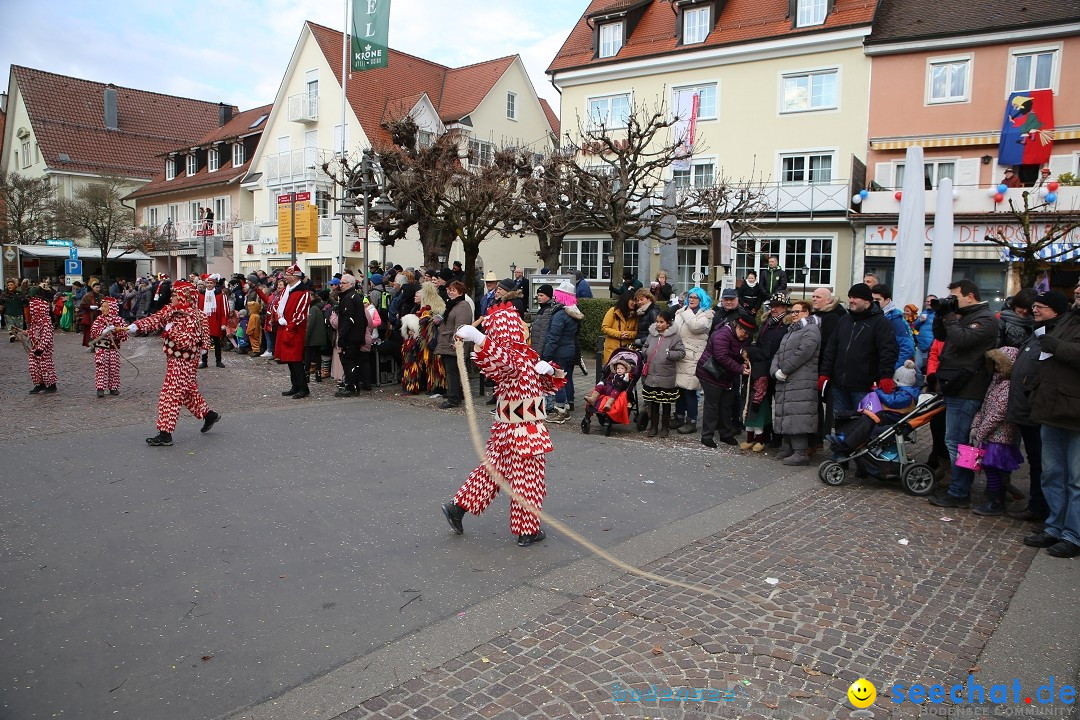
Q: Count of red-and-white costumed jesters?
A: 4